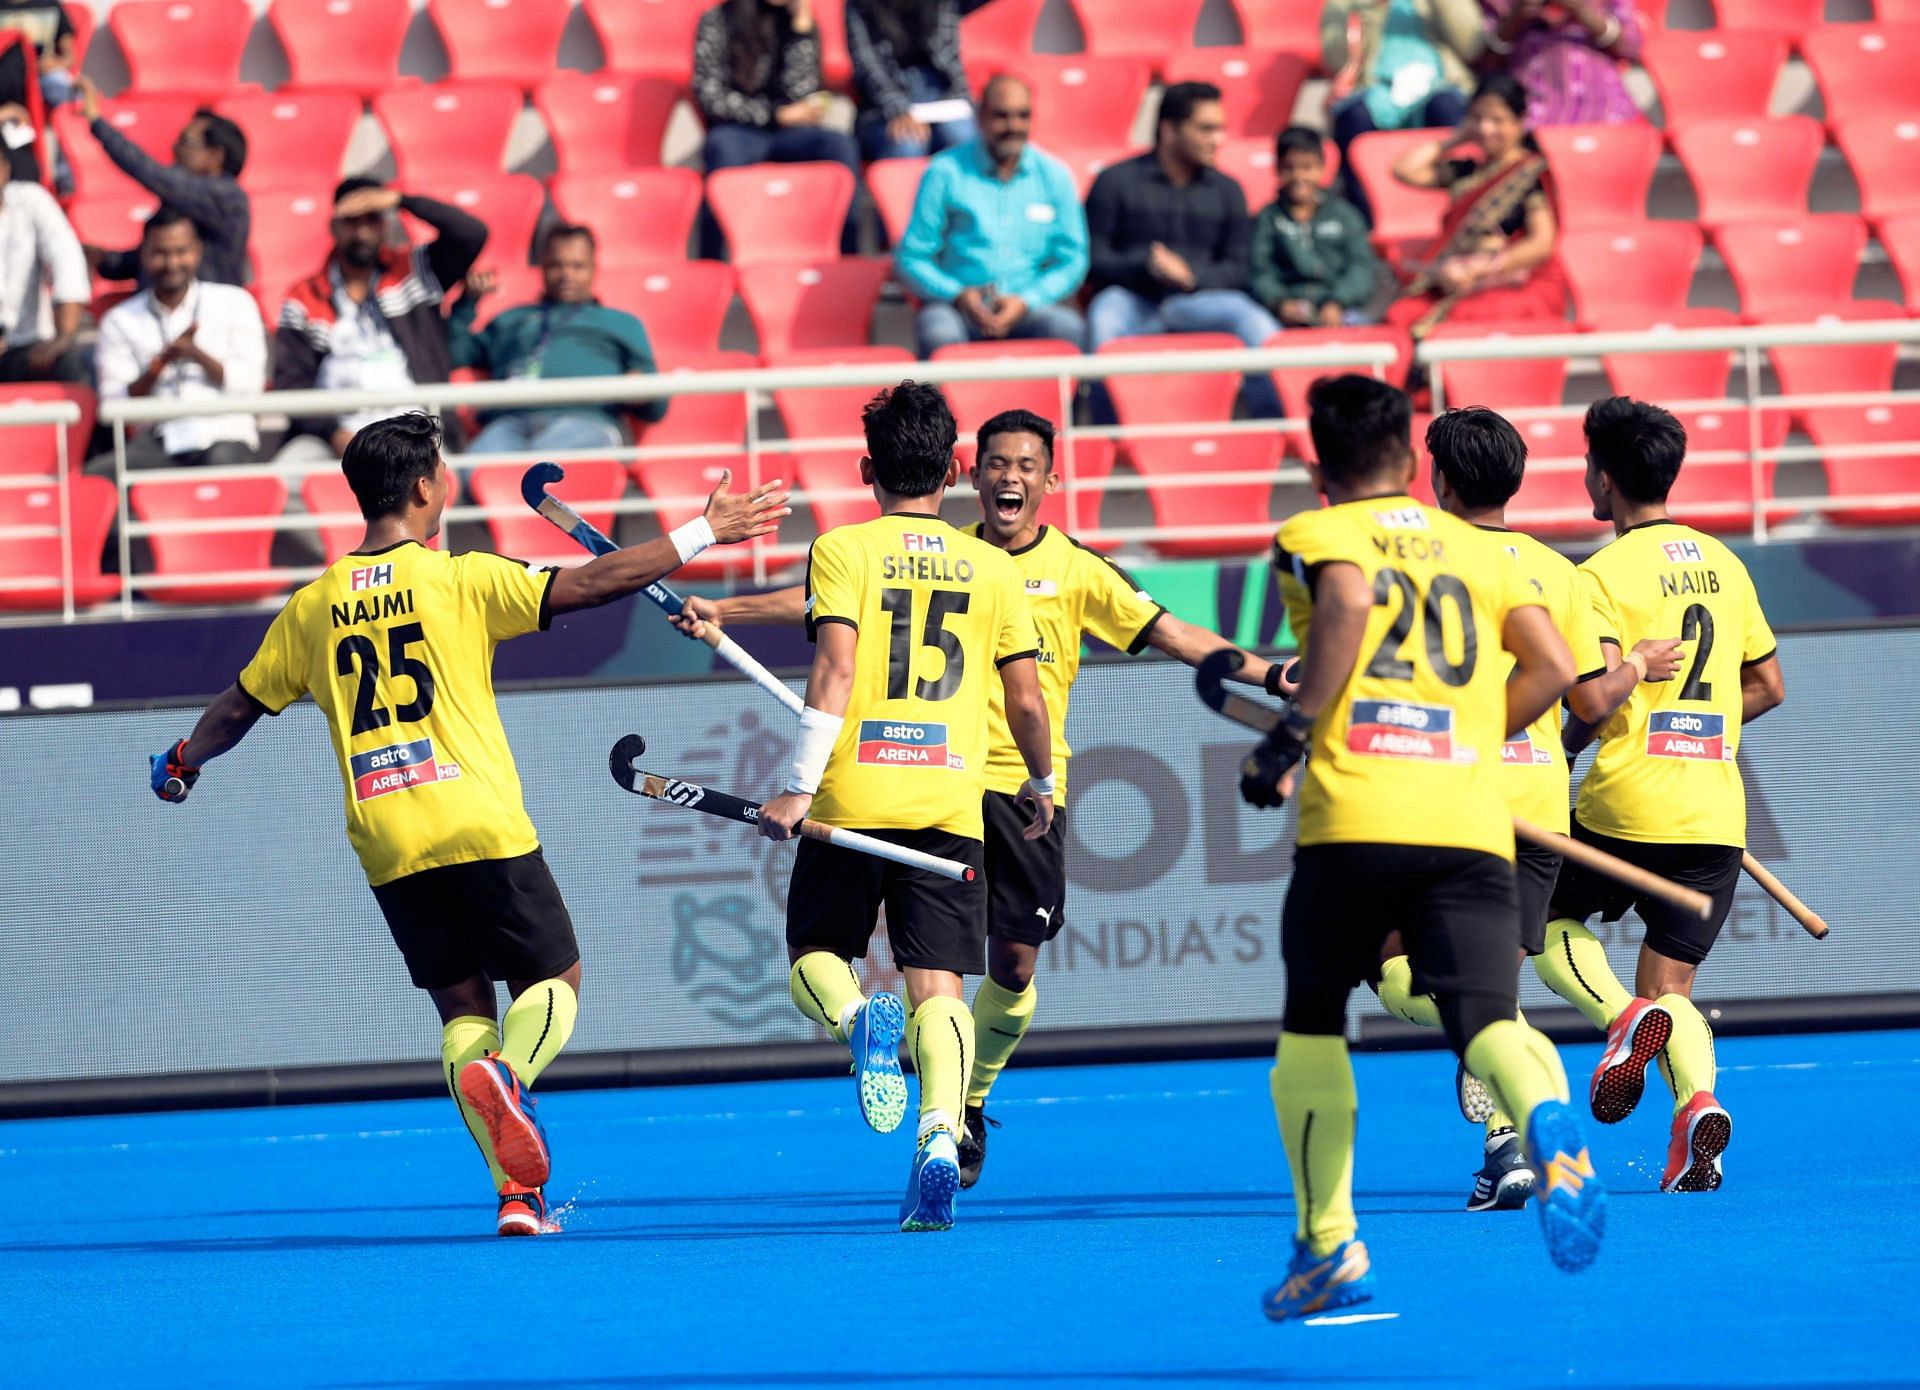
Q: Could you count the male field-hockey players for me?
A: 6